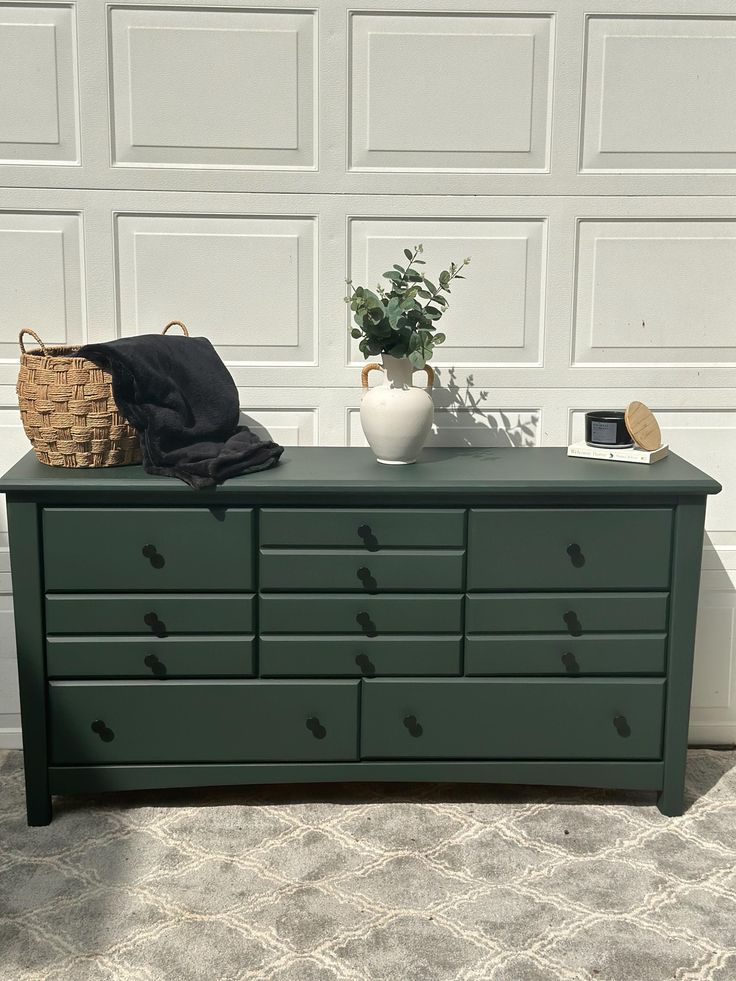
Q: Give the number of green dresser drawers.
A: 12